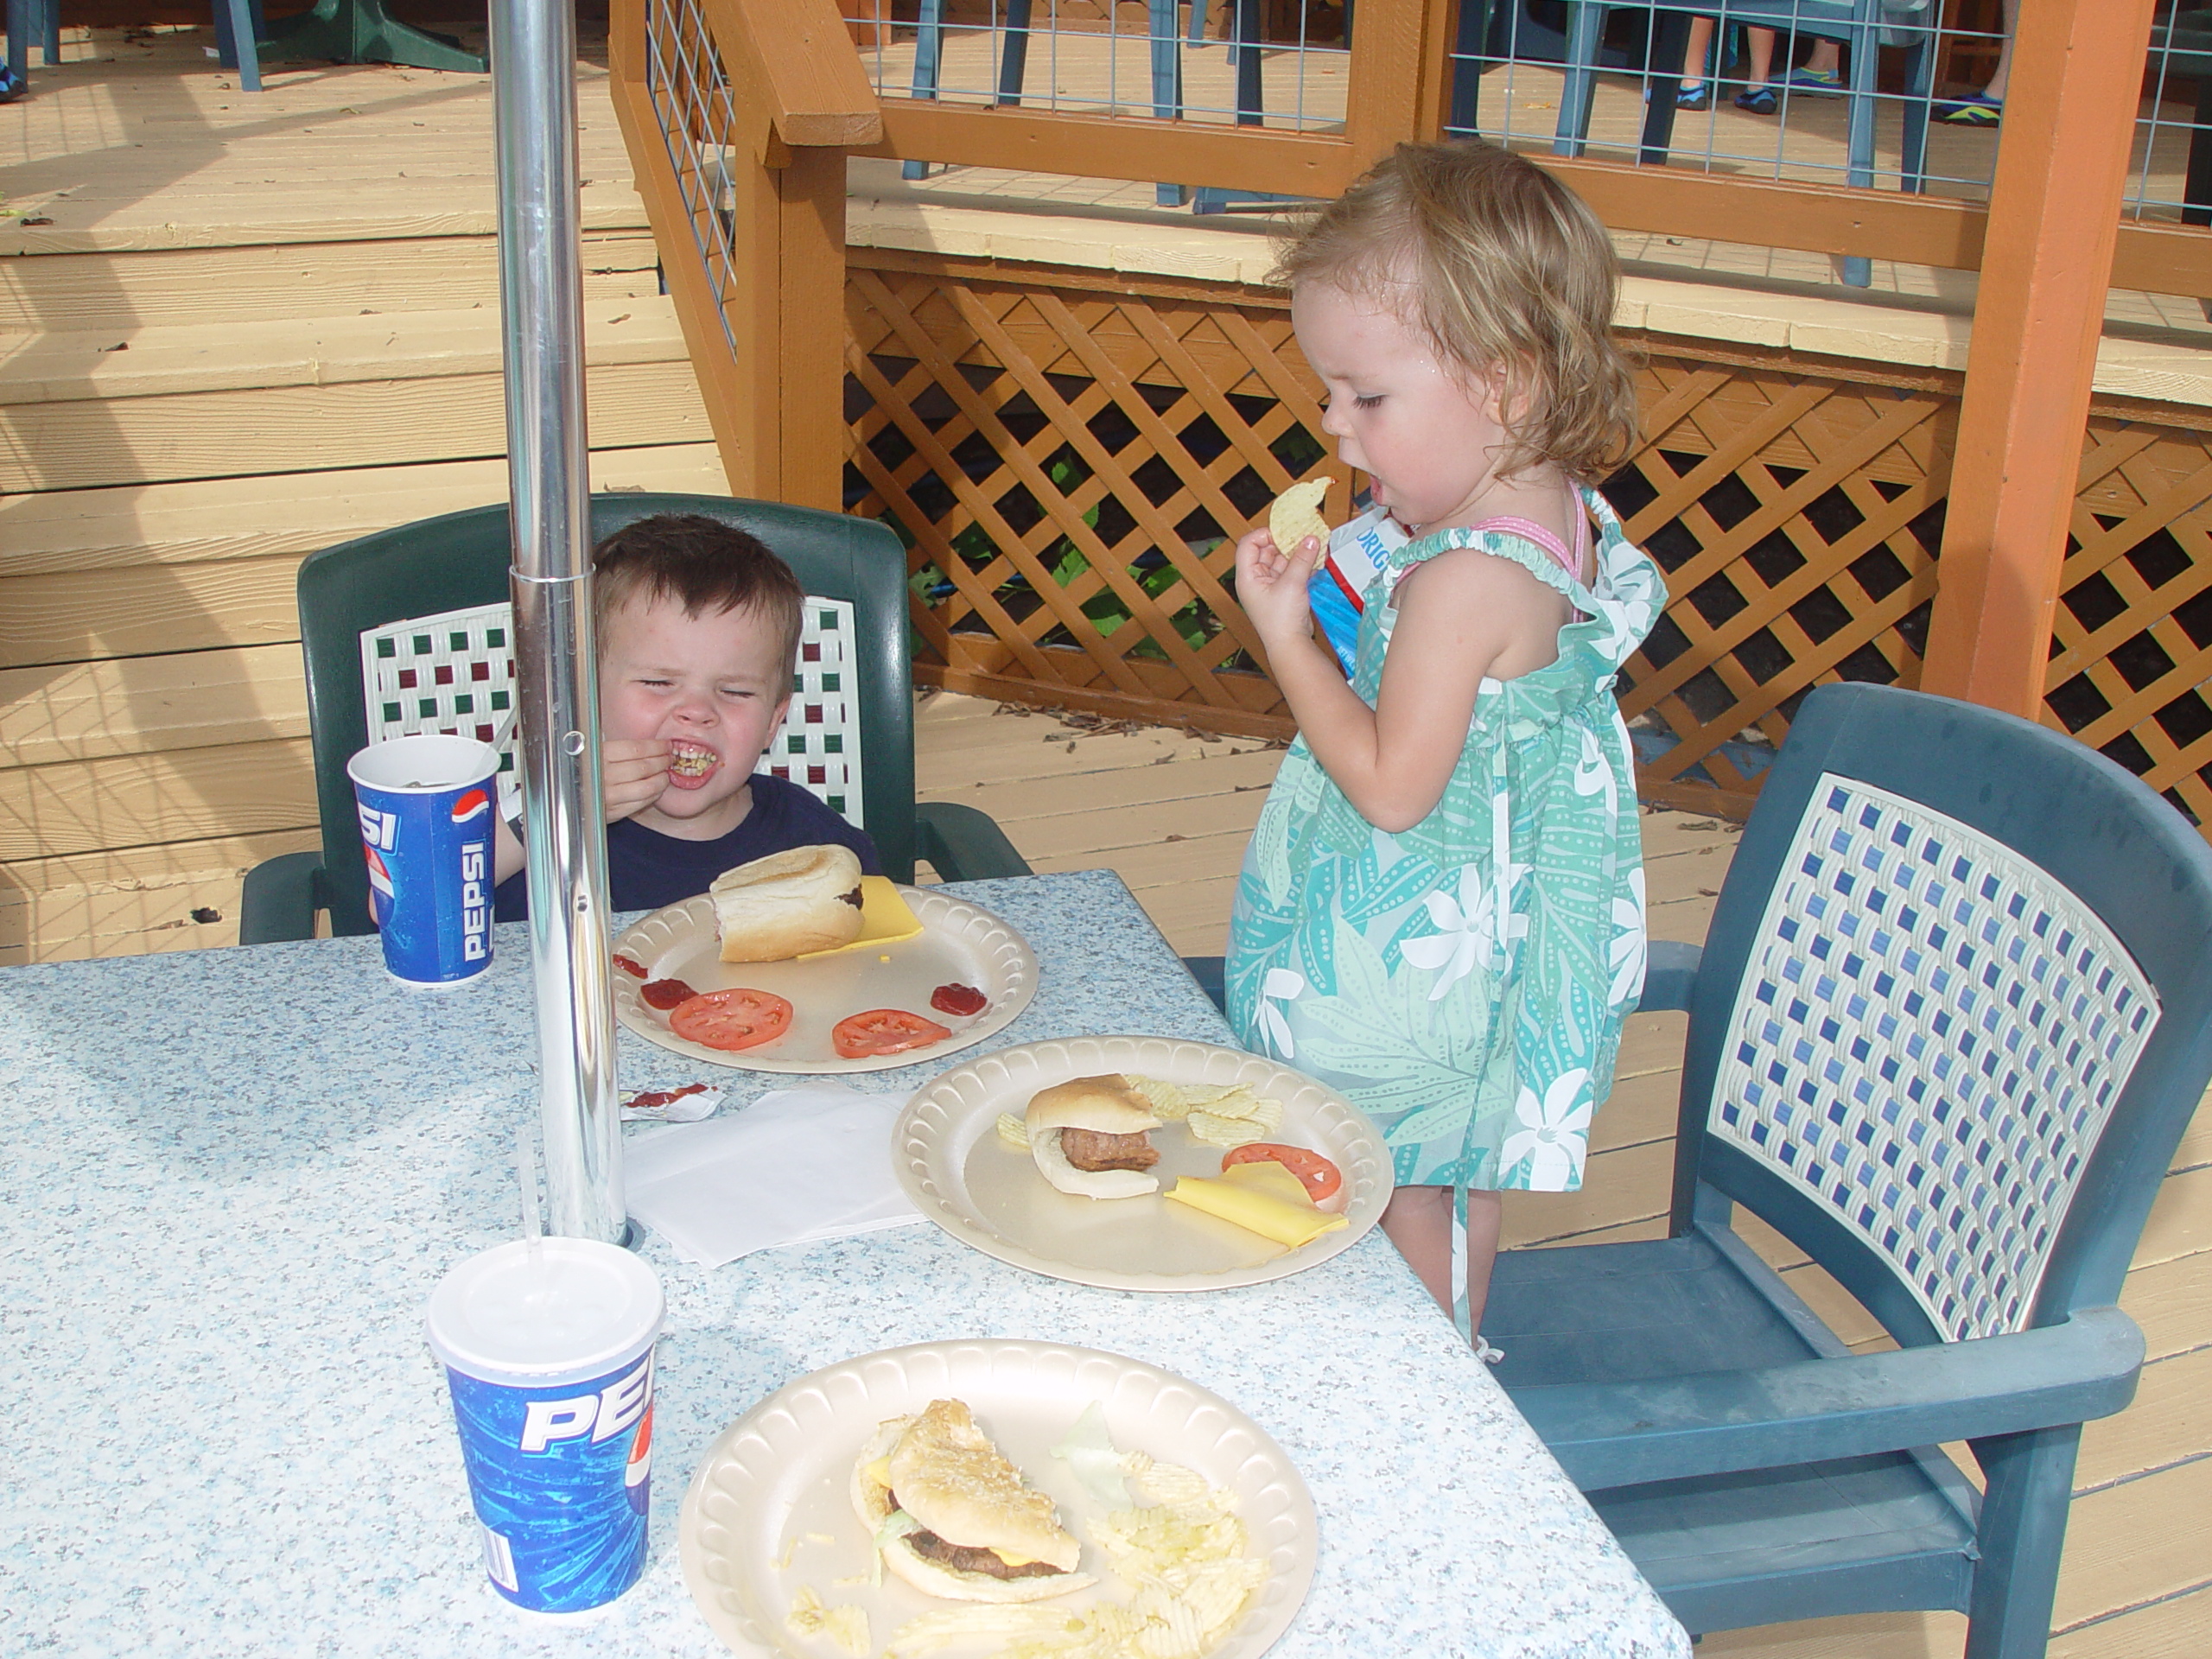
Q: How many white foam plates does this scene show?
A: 3